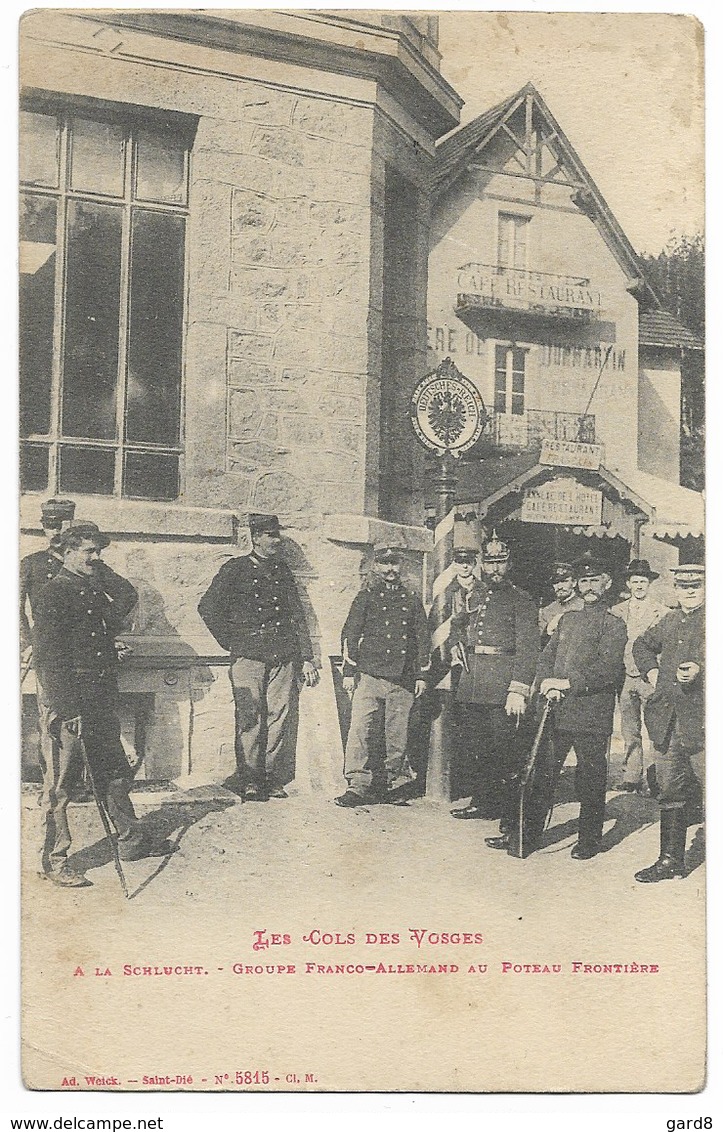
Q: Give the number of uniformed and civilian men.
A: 10